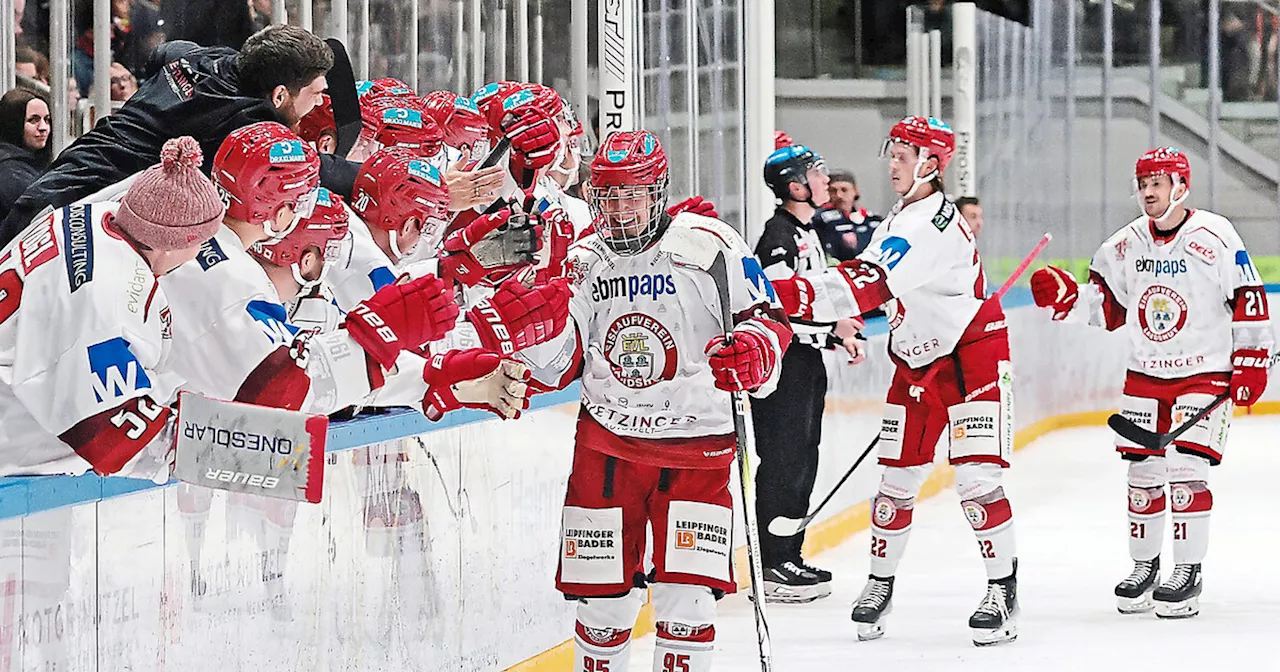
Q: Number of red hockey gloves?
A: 11